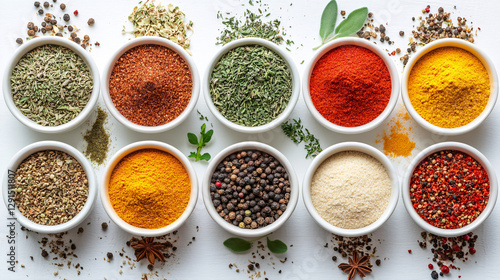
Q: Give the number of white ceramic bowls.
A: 10